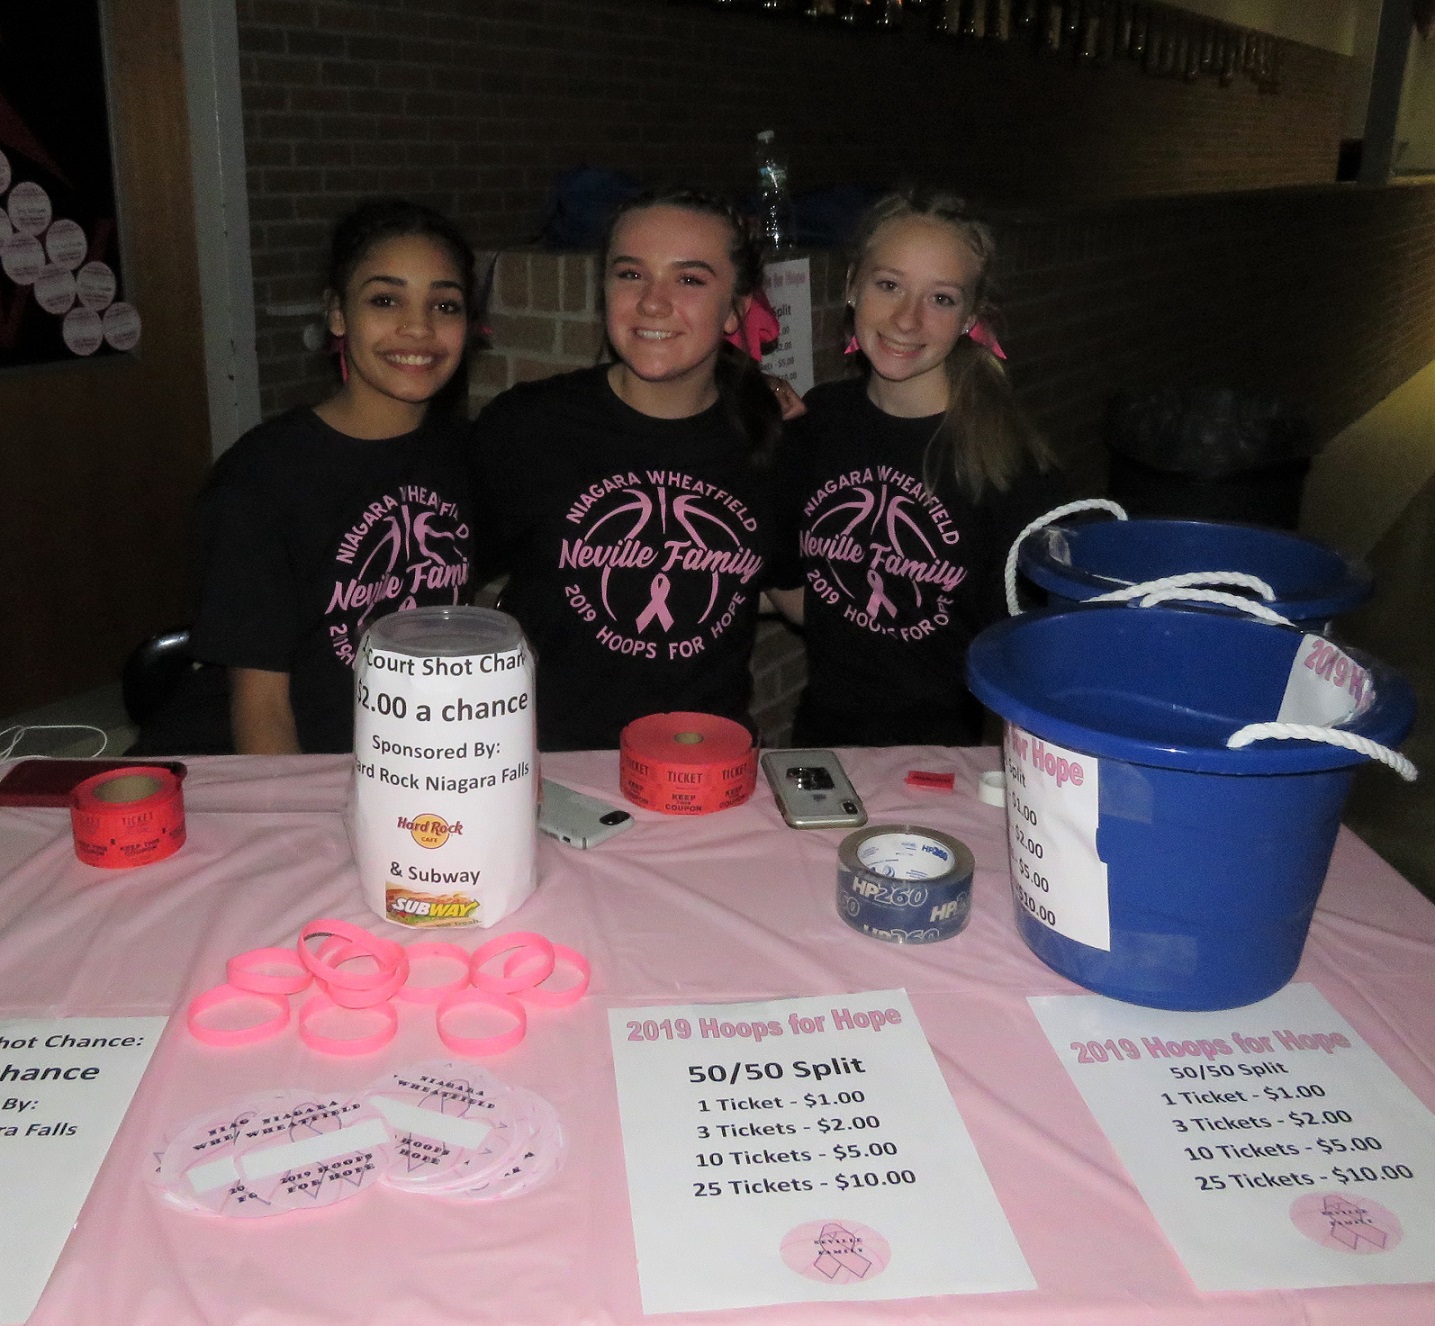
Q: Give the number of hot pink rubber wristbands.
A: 10